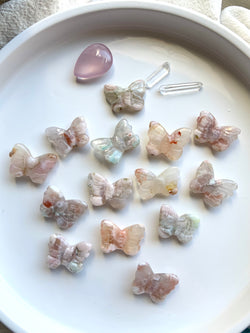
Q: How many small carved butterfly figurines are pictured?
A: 14